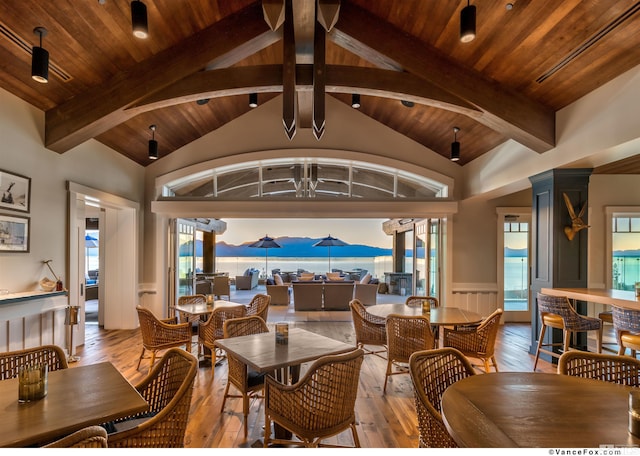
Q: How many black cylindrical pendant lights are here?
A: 7